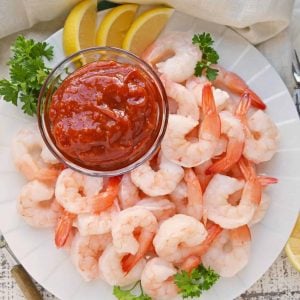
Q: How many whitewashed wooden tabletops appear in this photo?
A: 1